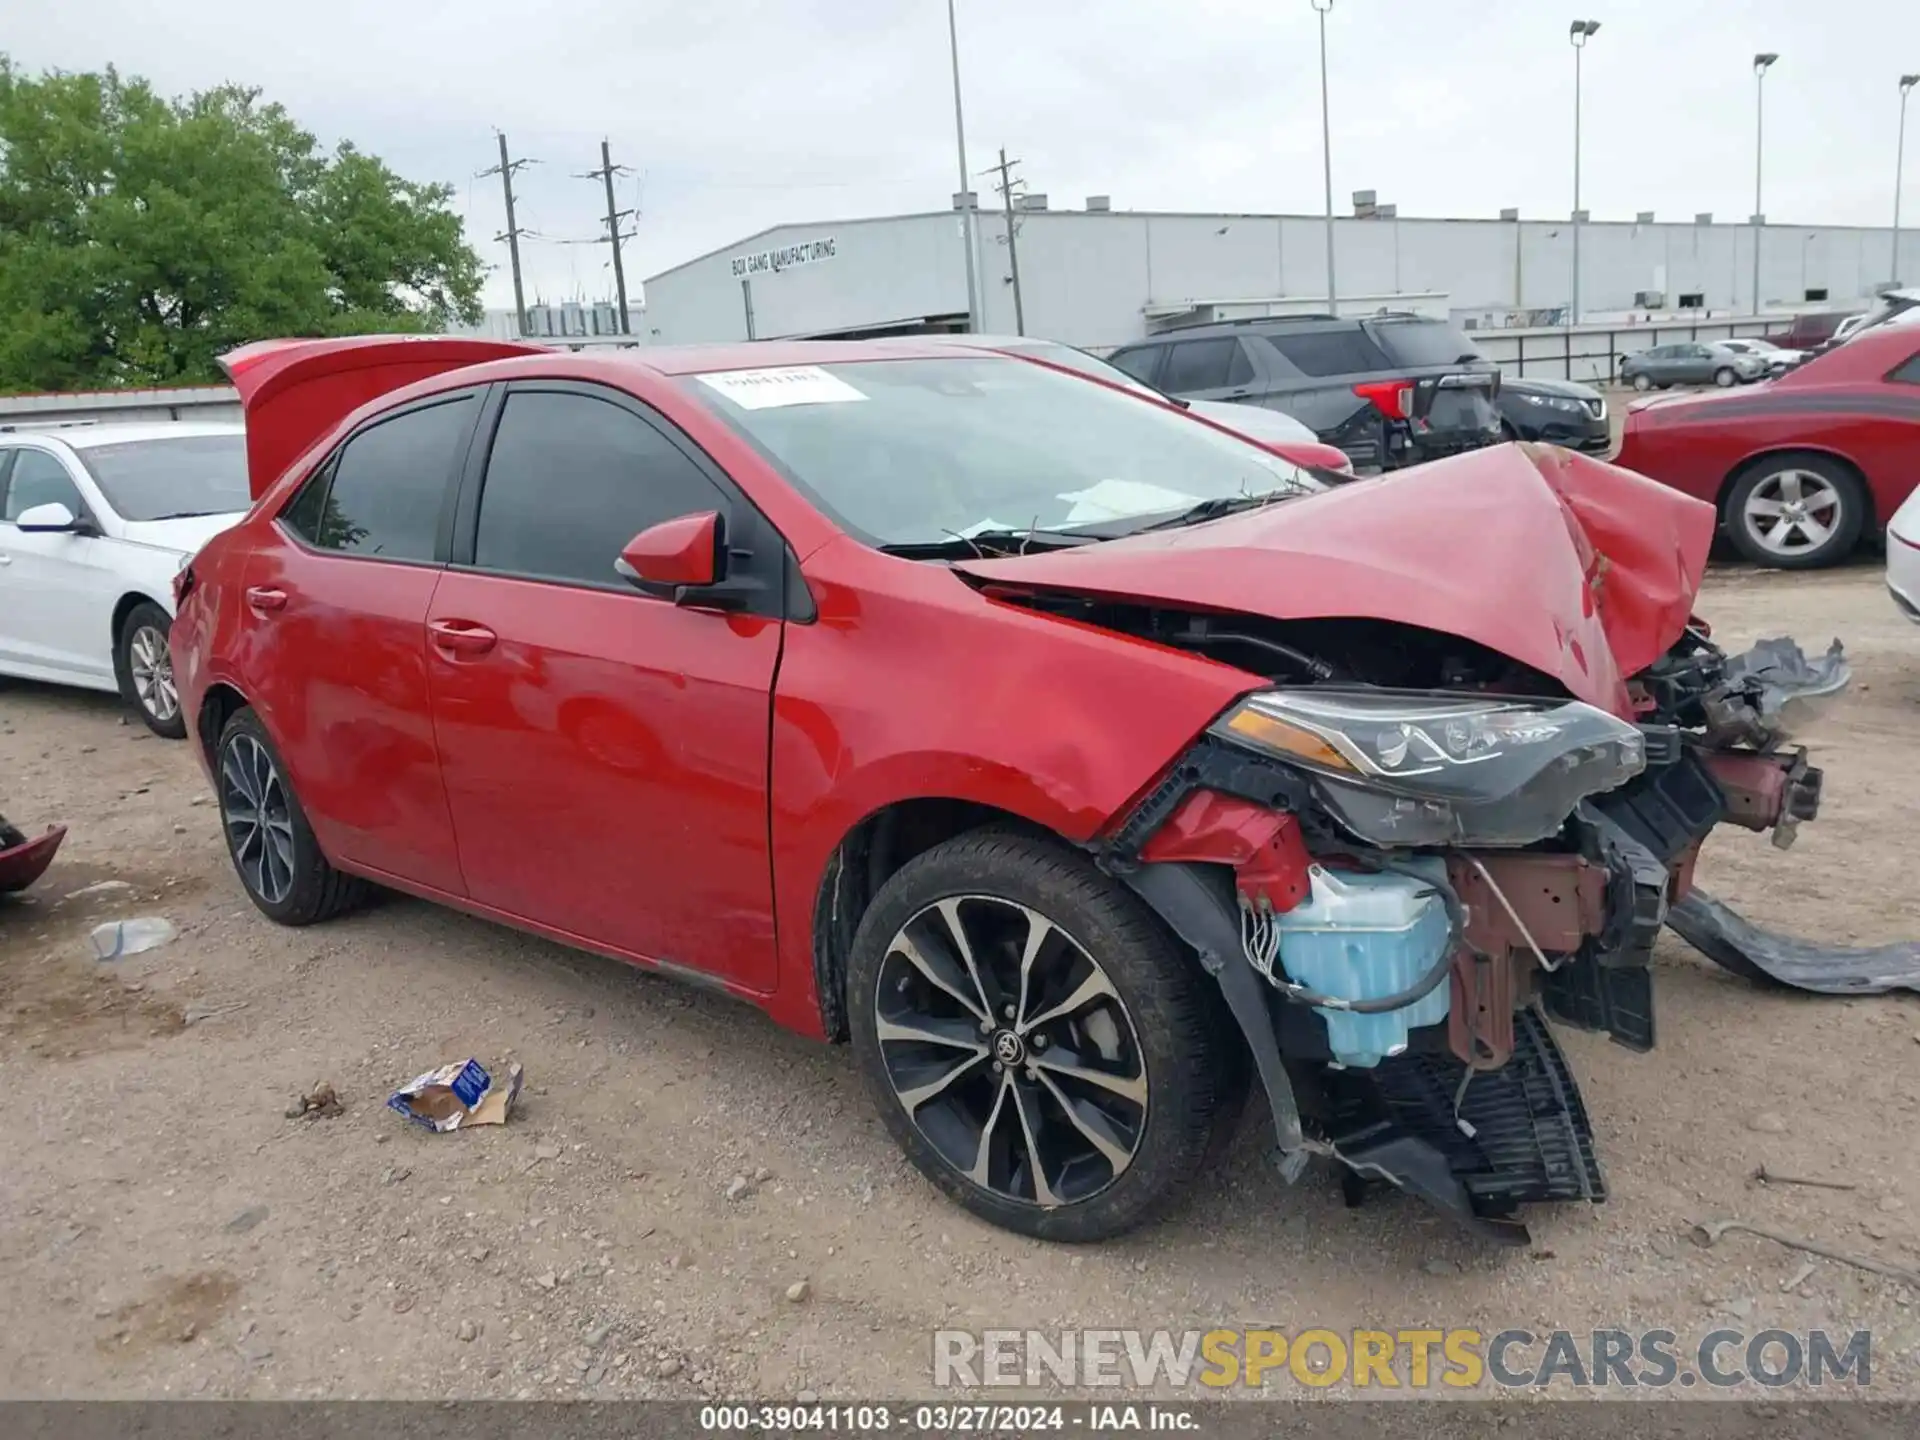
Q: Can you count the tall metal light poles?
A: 5